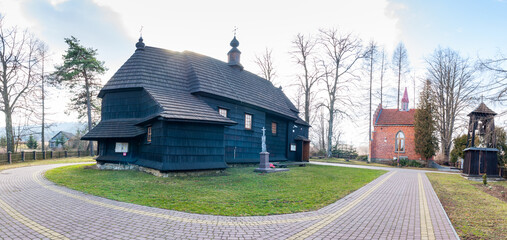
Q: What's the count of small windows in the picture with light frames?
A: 4